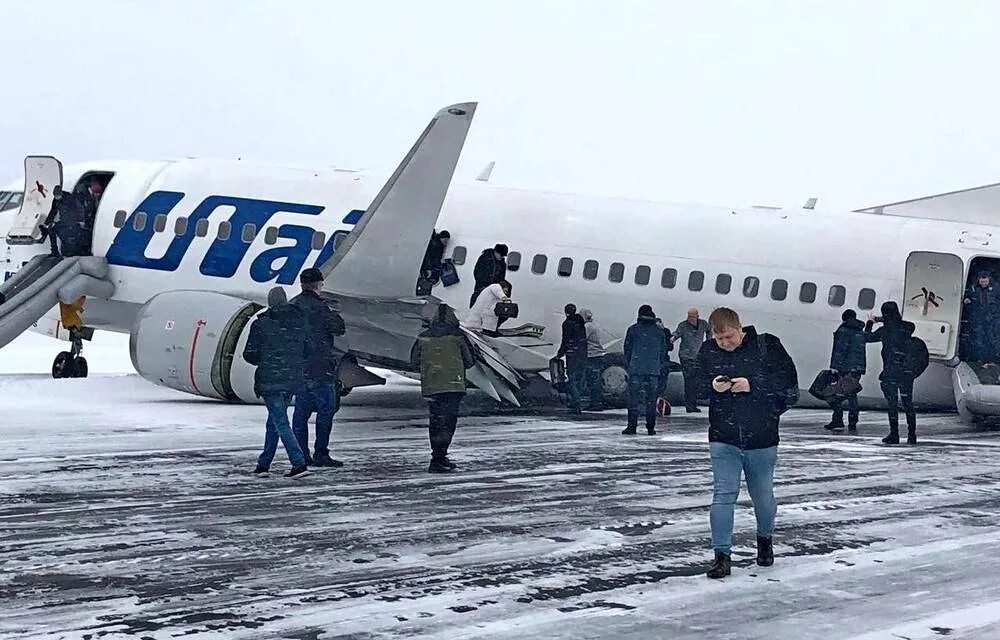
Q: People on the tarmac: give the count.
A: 11